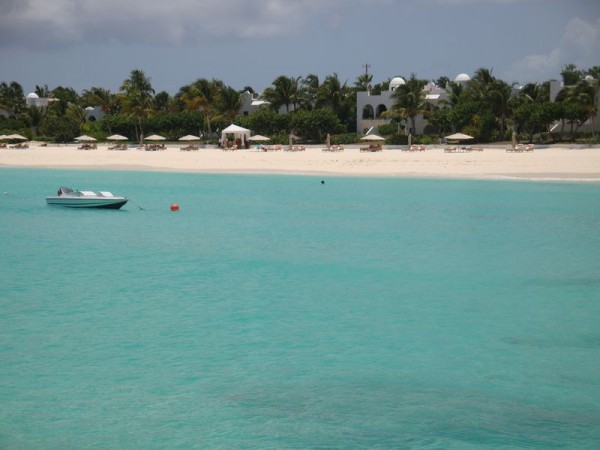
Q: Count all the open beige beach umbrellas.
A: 9